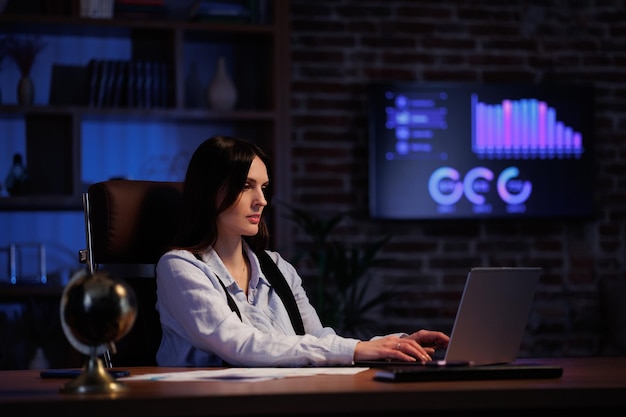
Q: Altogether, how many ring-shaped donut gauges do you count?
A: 3